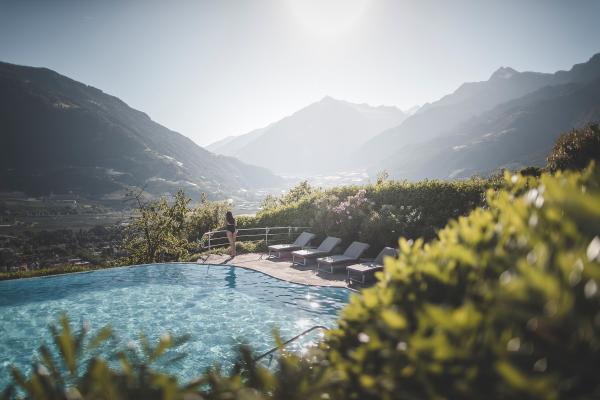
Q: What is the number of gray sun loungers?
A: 4